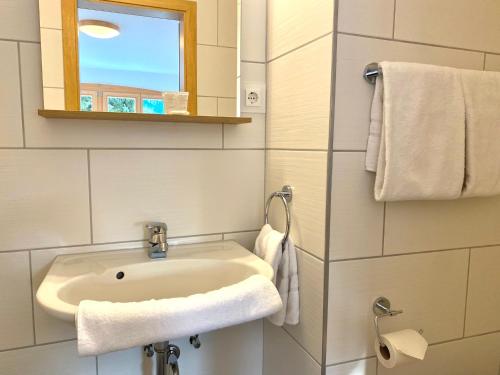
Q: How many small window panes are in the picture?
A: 3